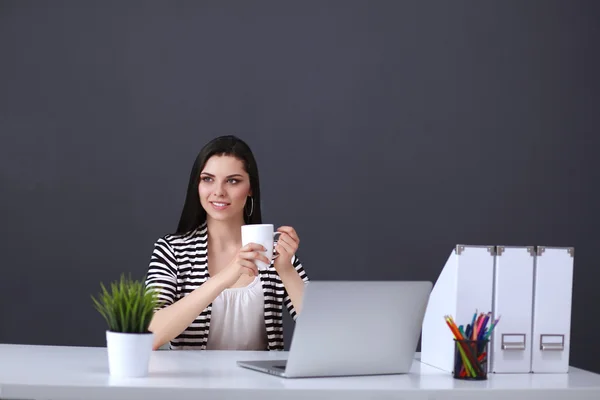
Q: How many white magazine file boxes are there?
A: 3